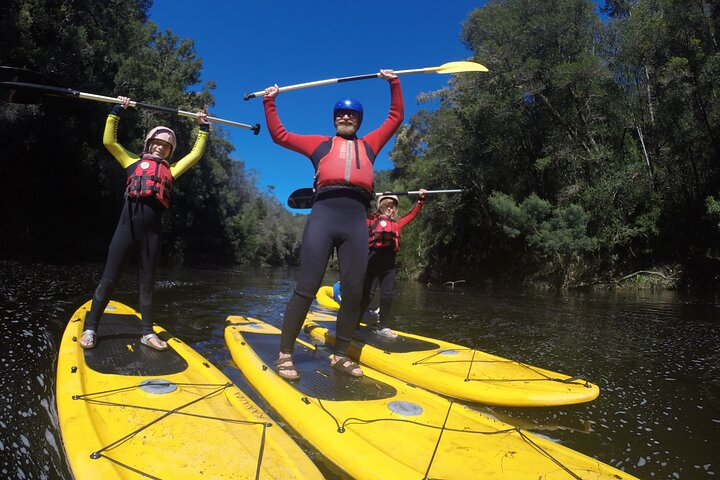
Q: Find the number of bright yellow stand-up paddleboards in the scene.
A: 3